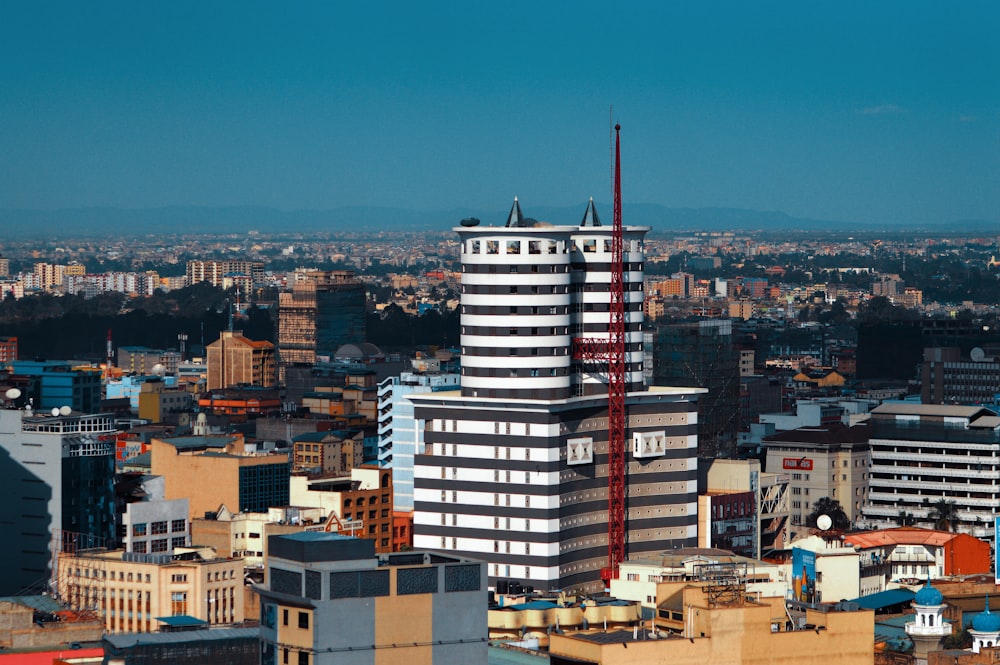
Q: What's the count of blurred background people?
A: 0